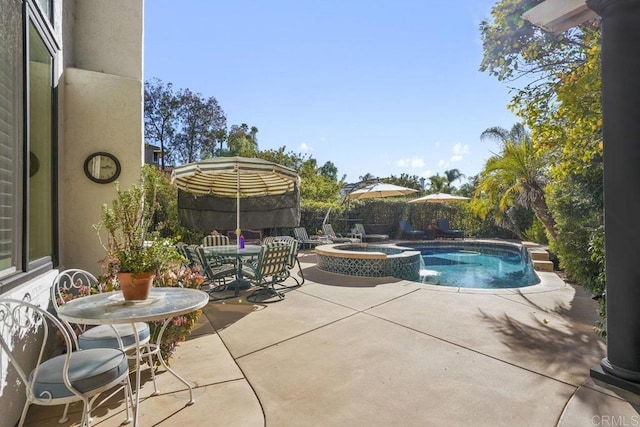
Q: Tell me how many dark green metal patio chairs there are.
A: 6